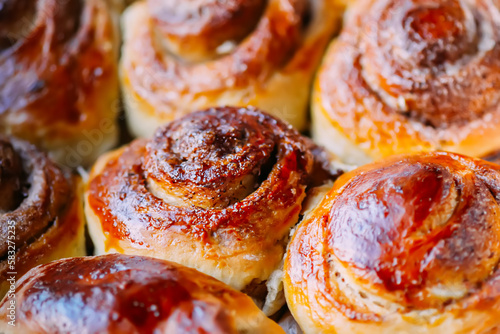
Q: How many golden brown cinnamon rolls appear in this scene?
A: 7